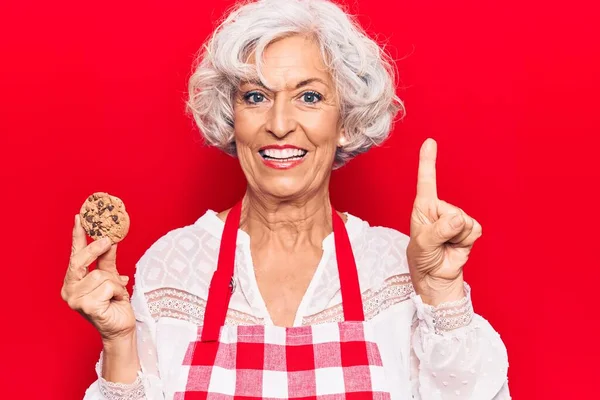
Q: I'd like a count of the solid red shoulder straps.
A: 2